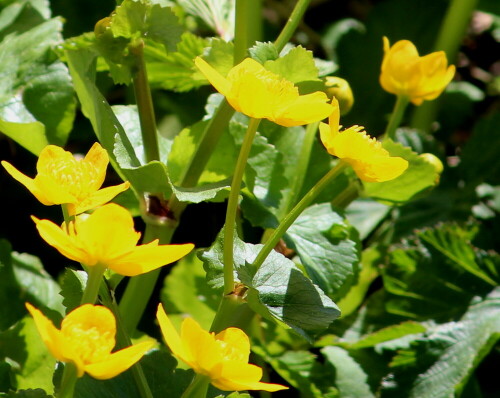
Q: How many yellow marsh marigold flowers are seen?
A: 7